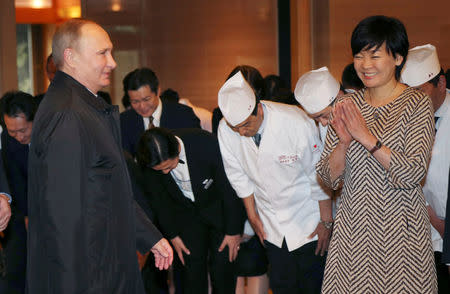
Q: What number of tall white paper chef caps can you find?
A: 3